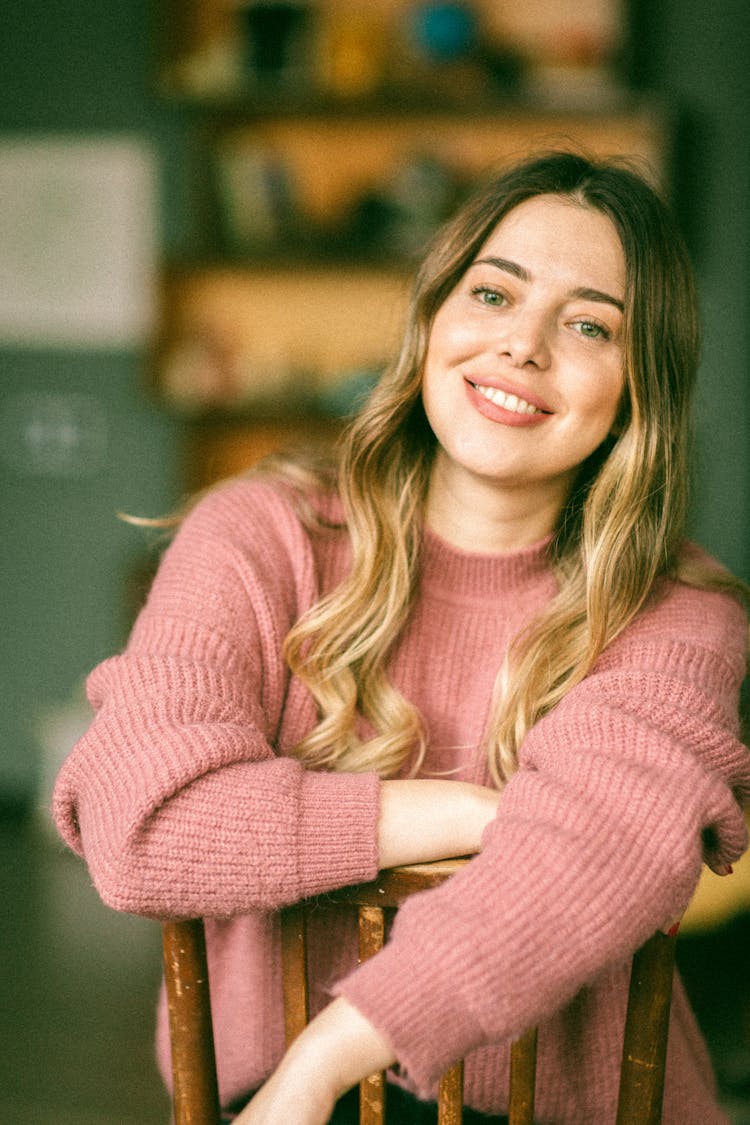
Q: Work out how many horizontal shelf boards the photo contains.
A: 3